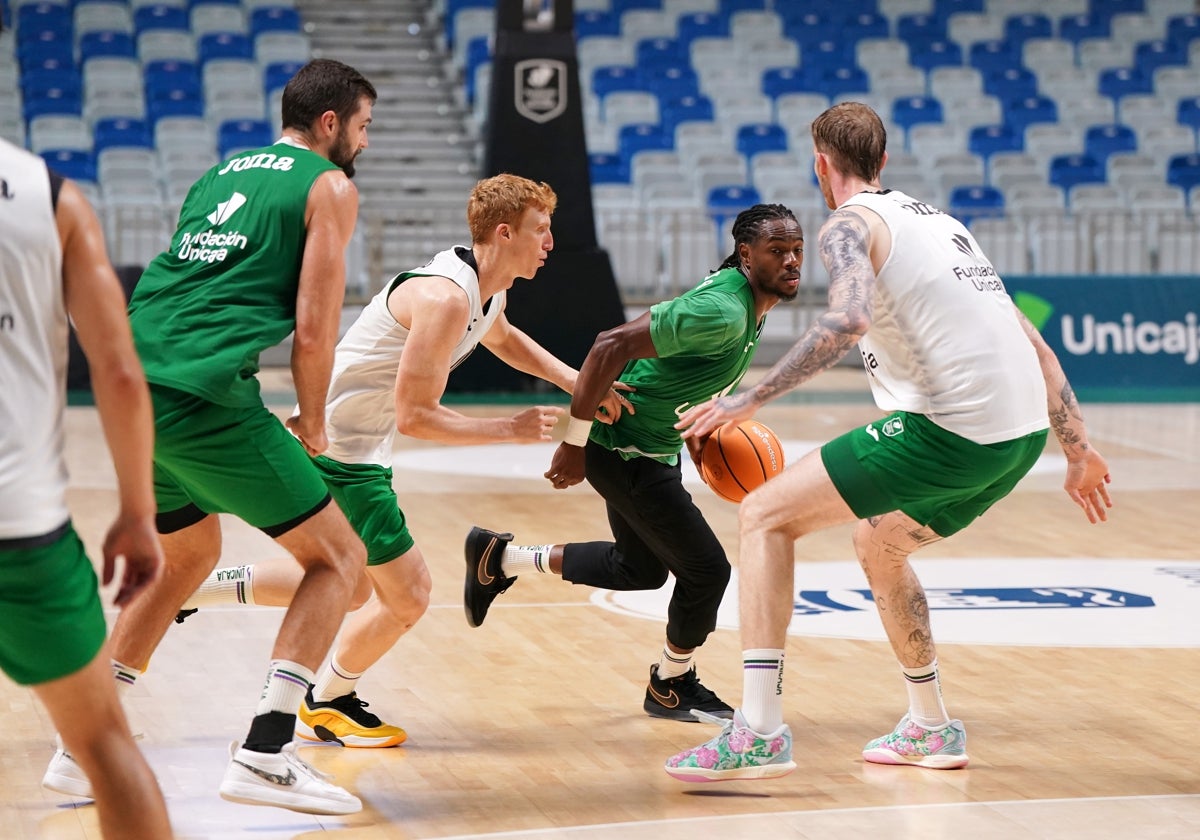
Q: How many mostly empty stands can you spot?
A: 2